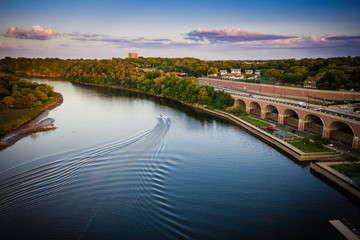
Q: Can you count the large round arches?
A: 6